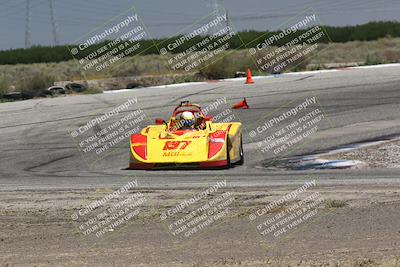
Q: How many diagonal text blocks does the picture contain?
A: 9